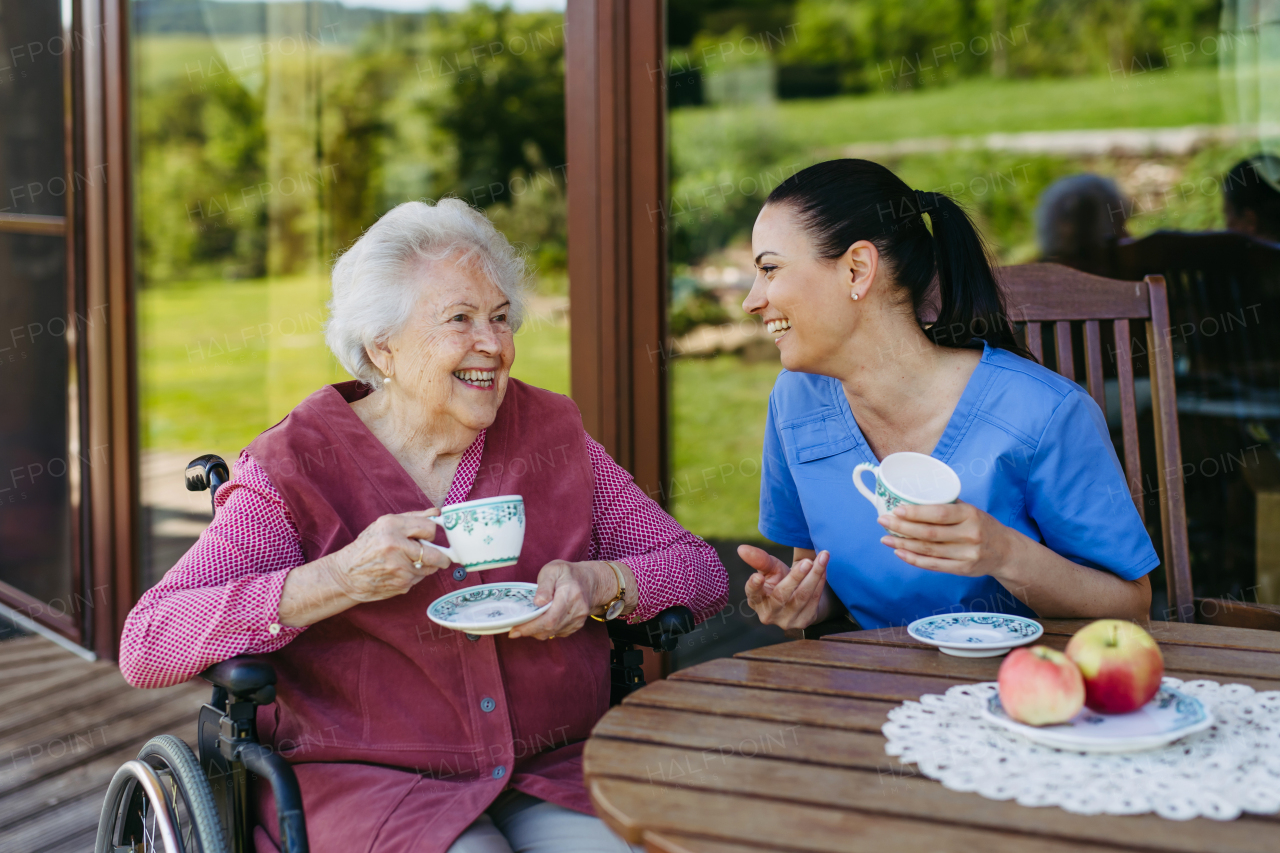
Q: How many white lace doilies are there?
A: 1